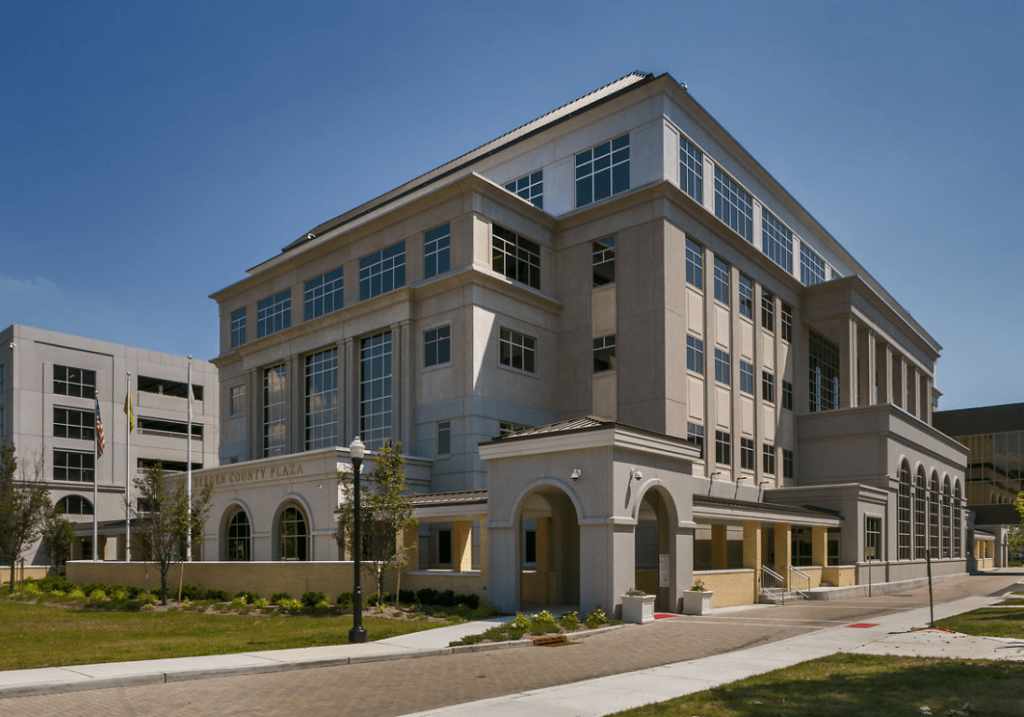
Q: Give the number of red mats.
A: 2